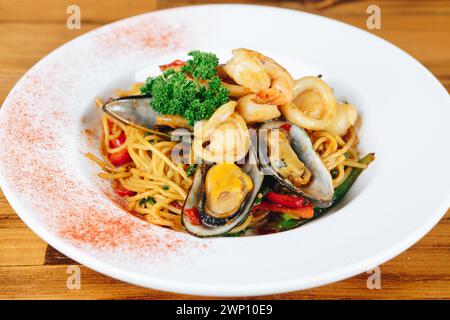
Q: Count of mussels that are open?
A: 3